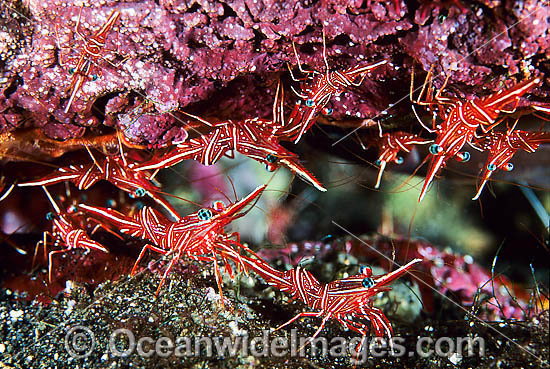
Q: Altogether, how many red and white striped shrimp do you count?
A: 10